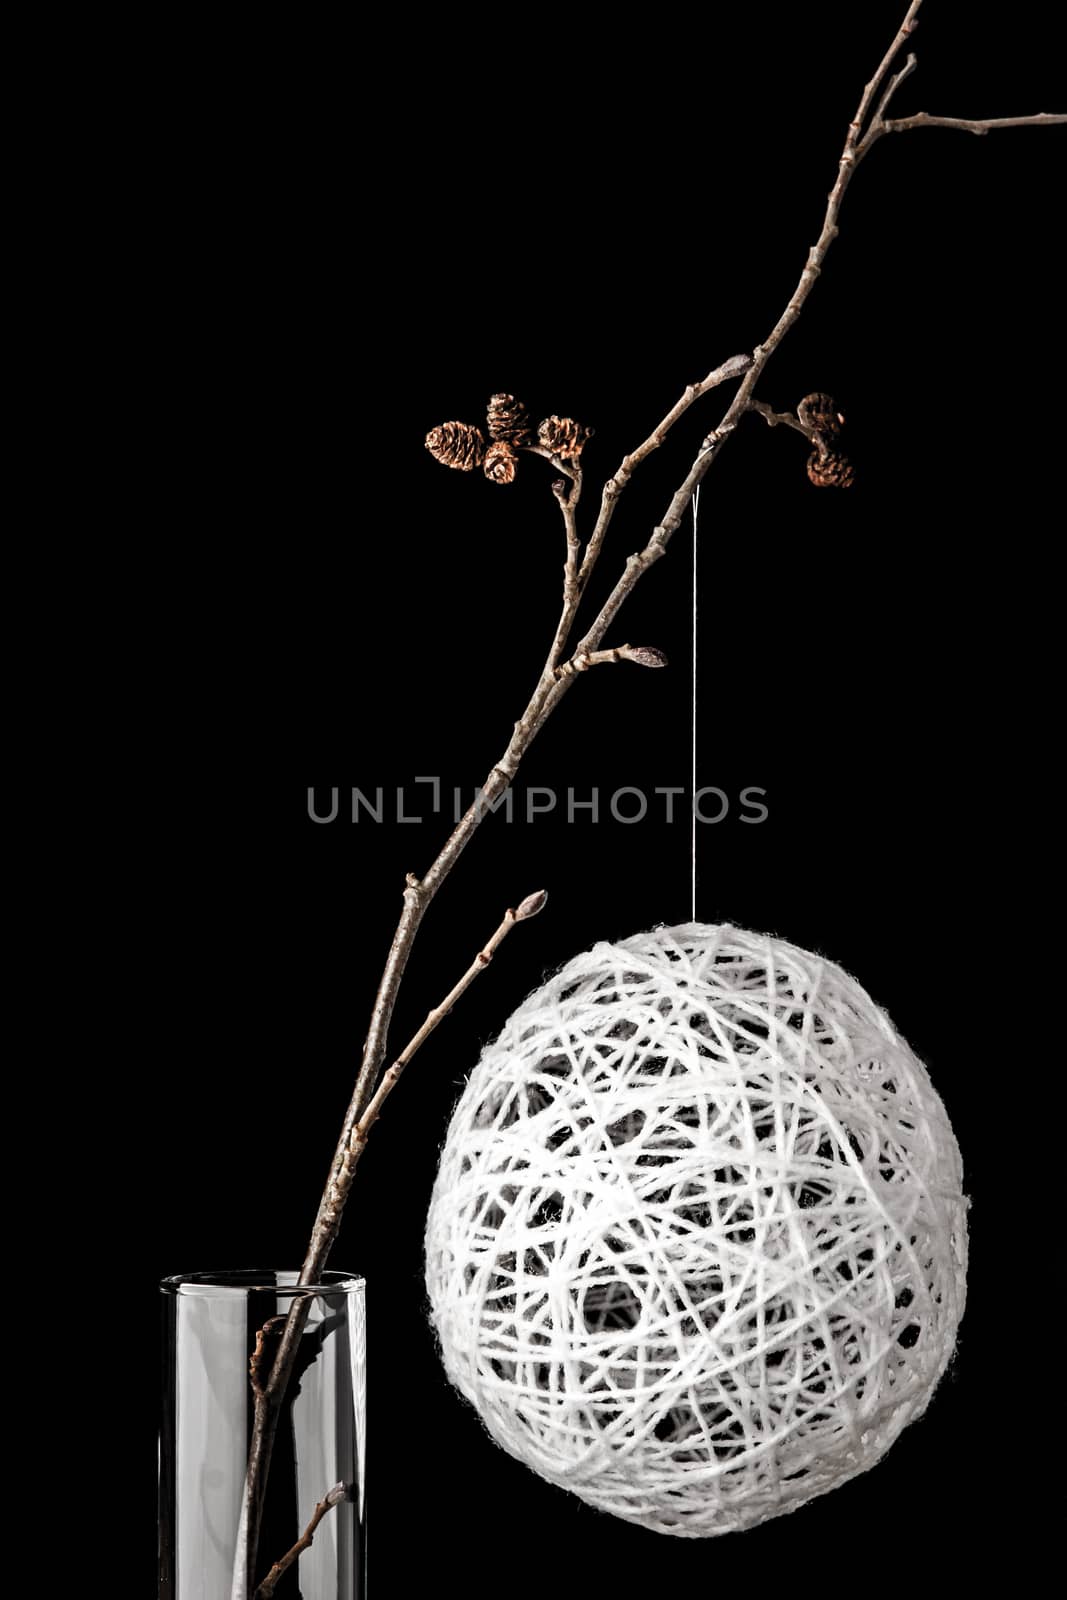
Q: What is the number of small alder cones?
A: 6